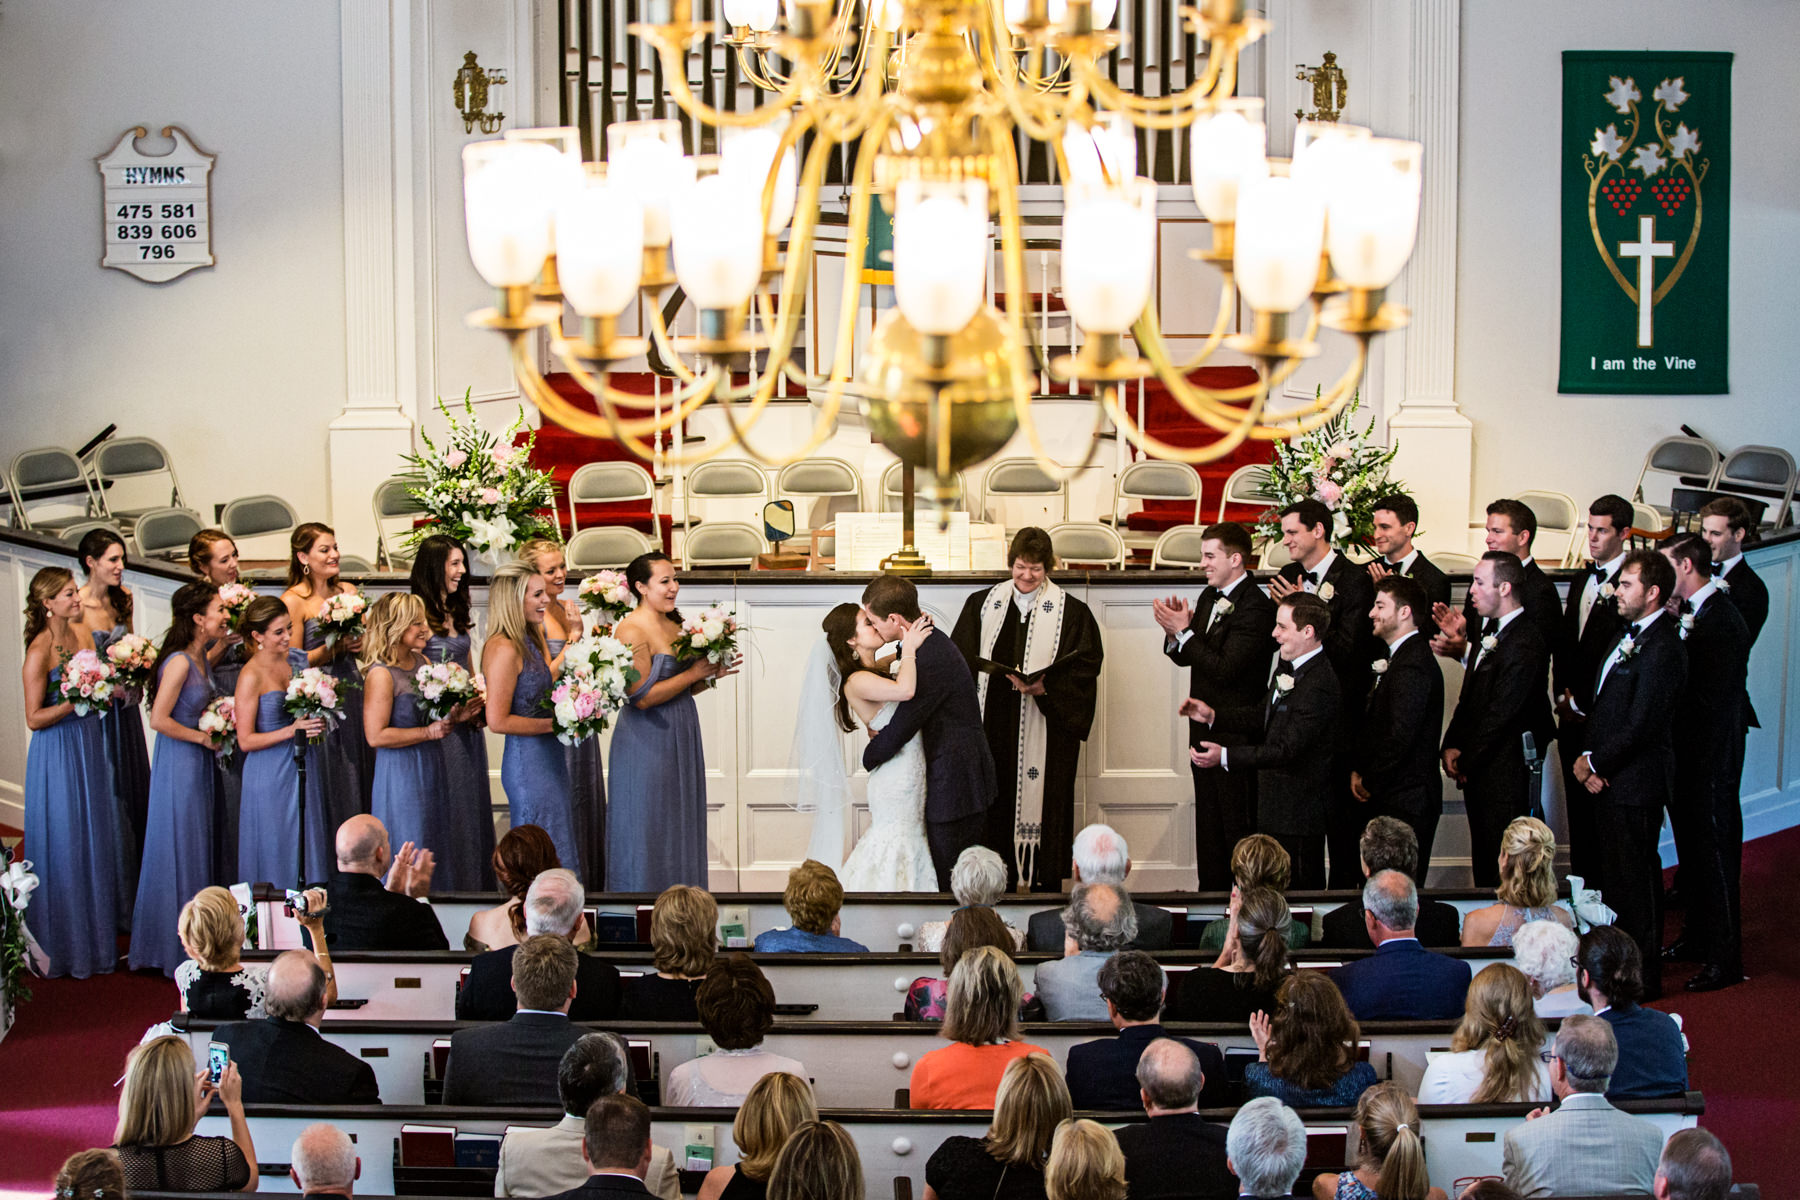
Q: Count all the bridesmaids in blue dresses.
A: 11